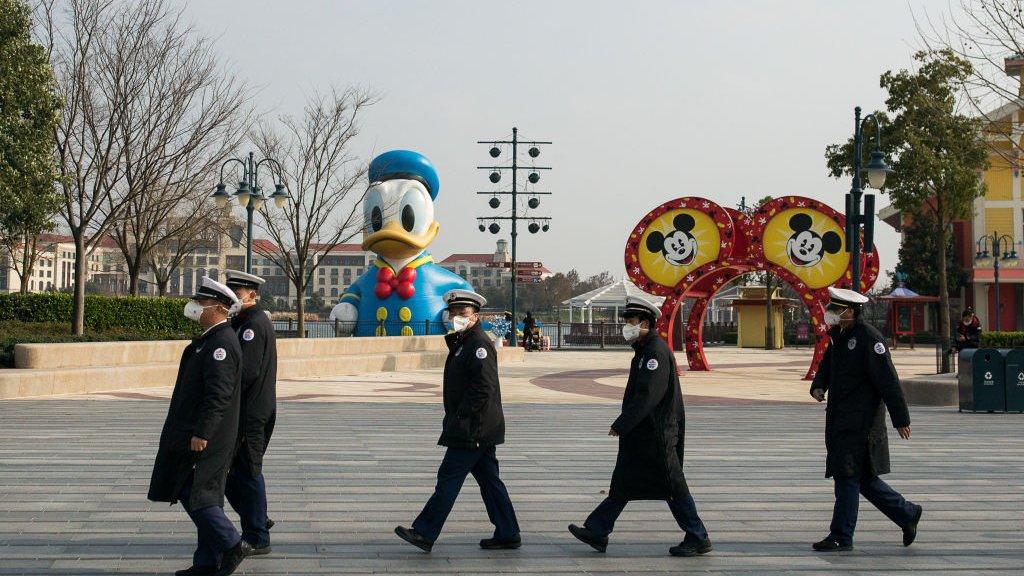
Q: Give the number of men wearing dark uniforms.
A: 5